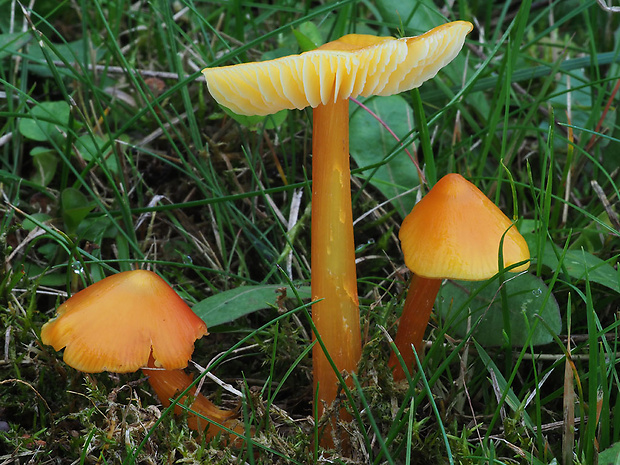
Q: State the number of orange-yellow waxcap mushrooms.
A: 3